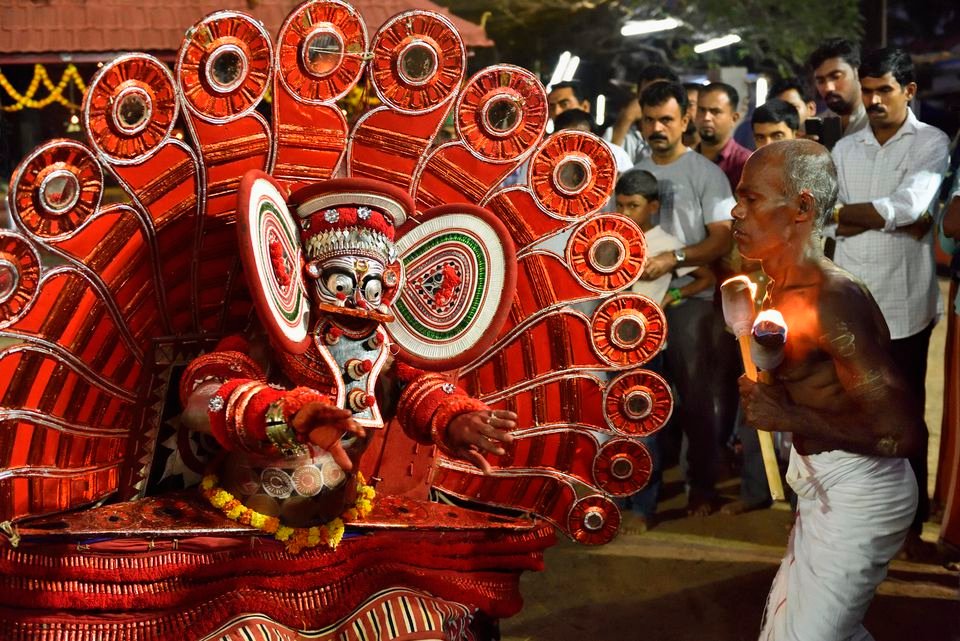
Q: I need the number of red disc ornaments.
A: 13